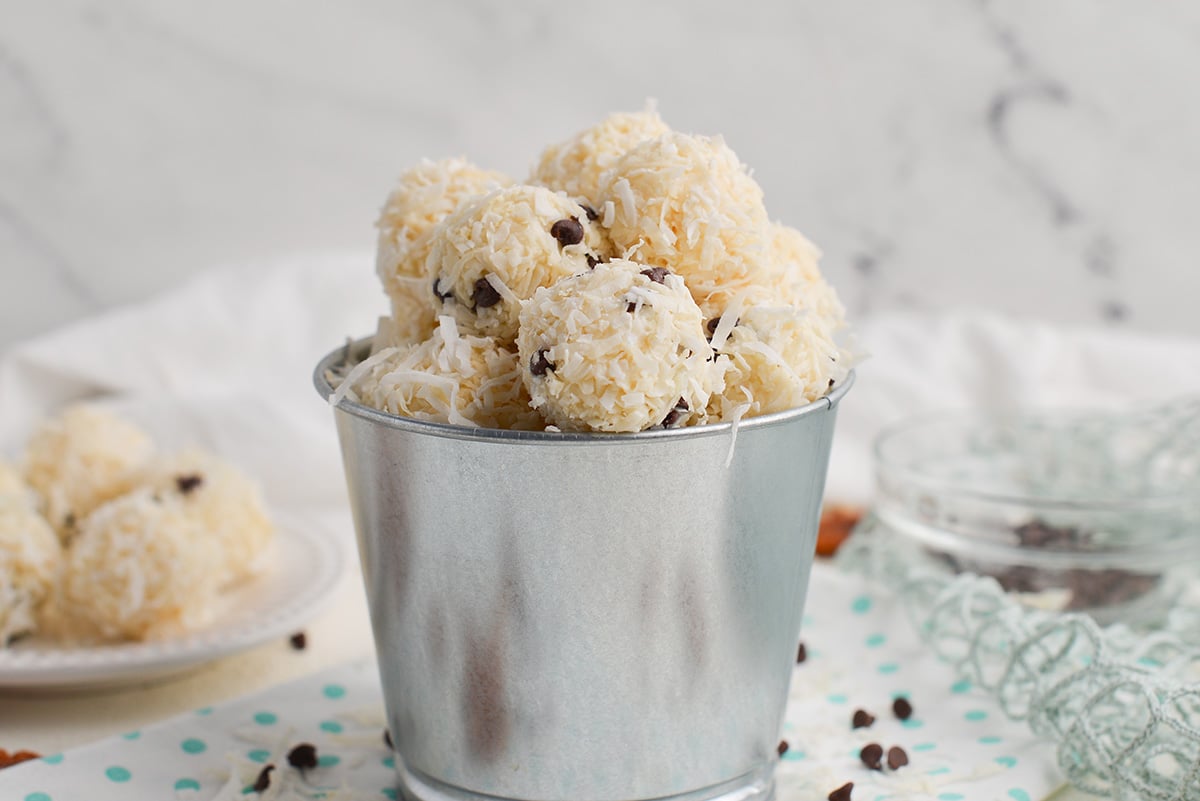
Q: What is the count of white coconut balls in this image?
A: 13